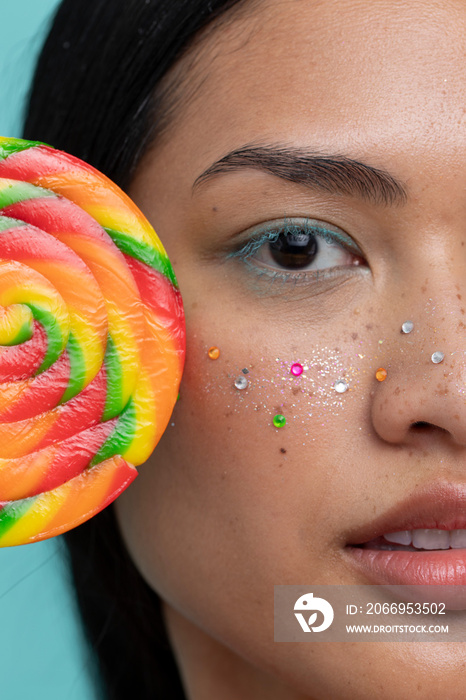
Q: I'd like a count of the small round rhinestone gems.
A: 8